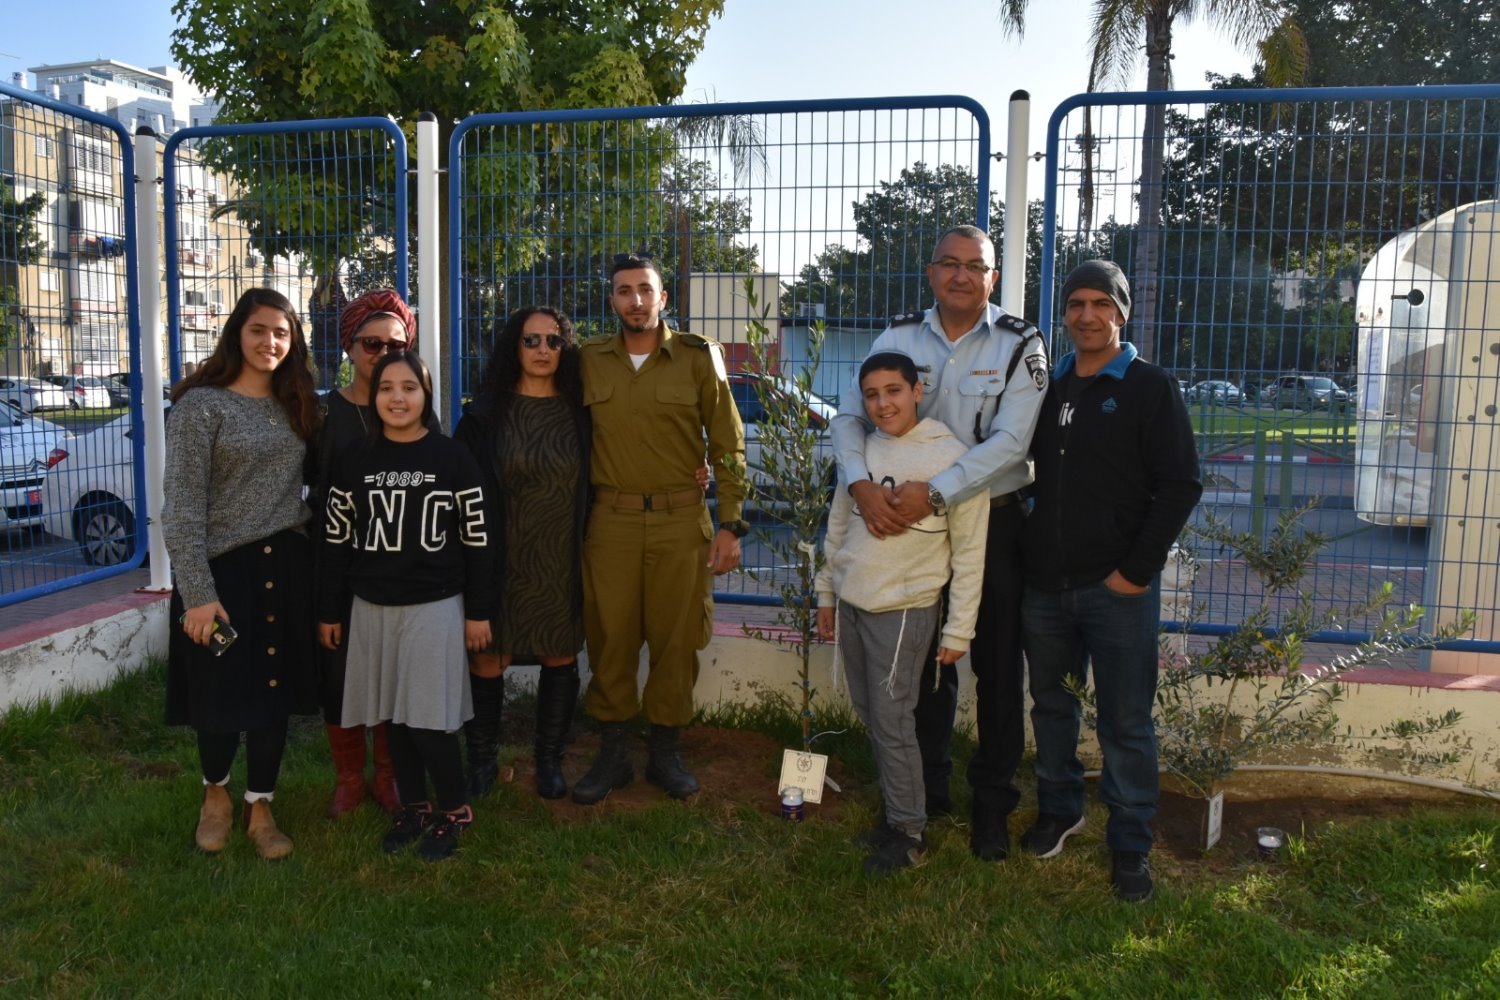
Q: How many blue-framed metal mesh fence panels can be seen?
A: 4